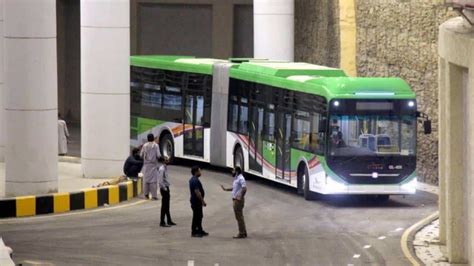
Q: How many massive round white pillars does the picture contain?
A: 3